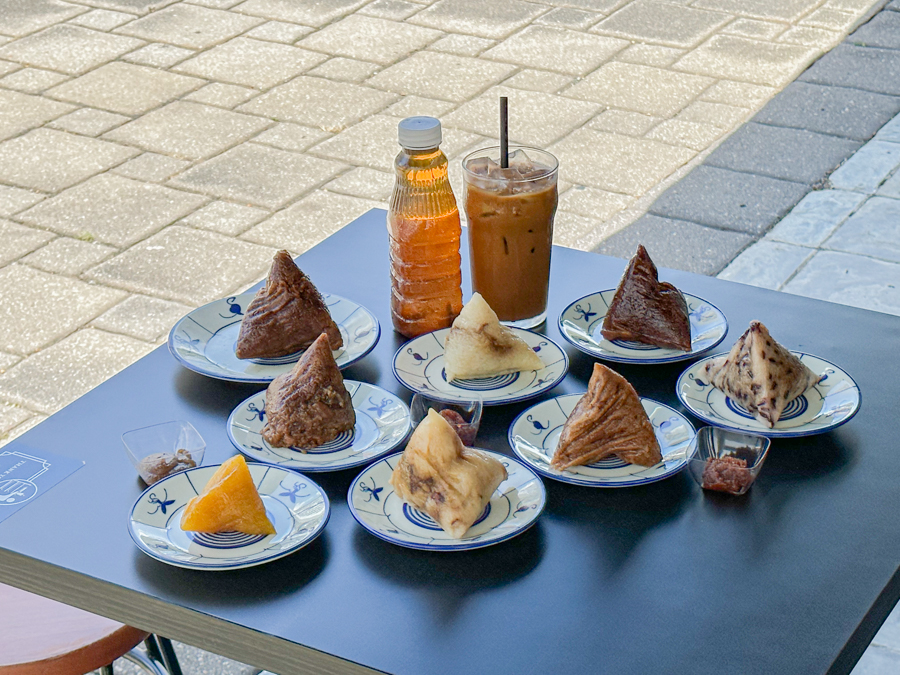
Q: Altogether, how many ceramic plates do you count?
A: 8